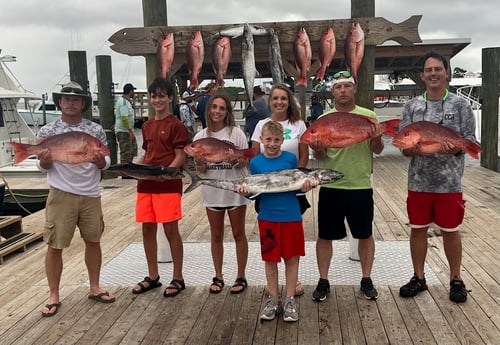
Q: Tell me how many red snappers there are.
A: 10